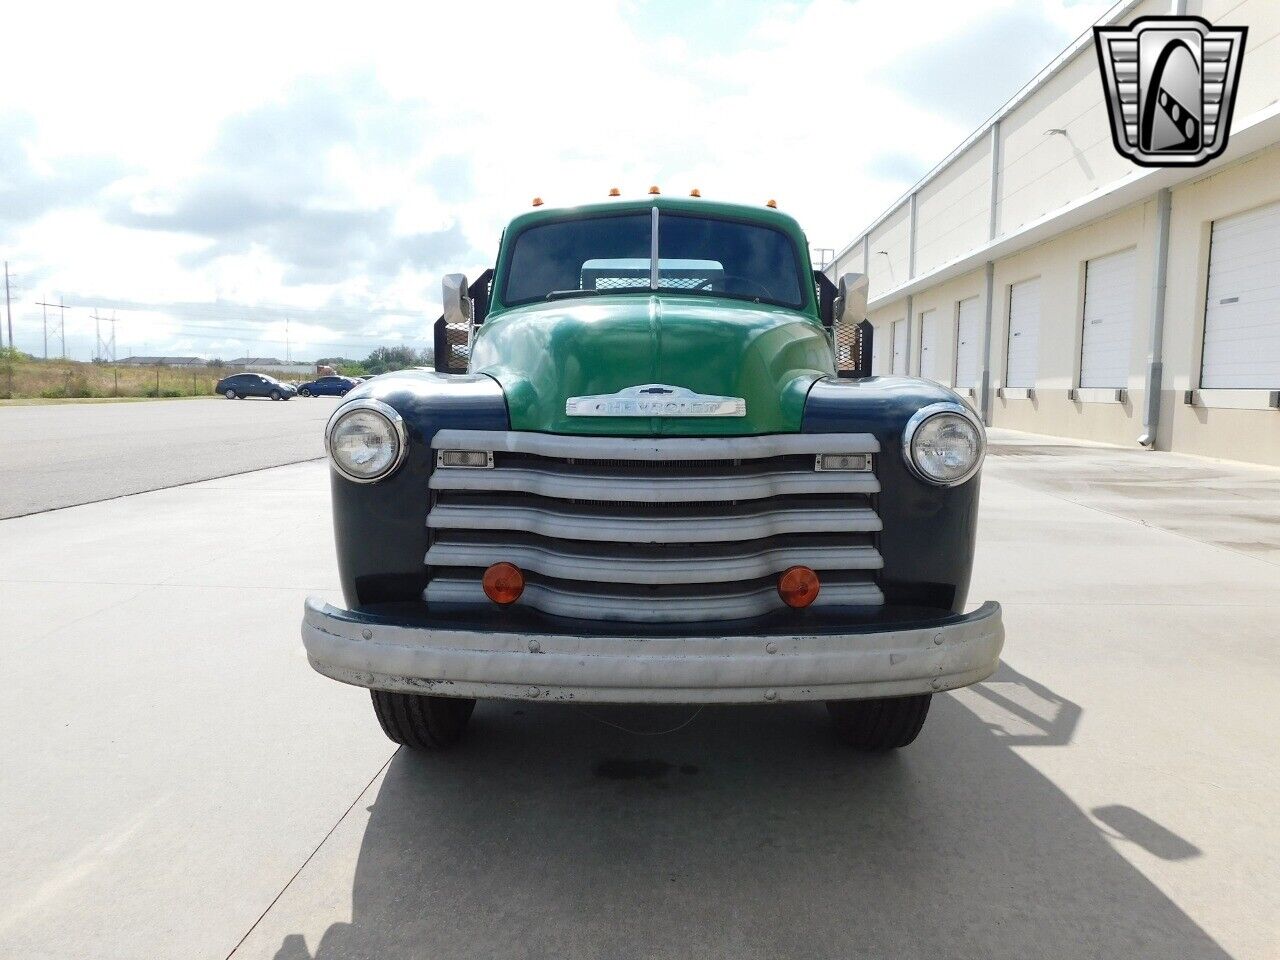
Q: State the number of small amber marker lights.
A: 5